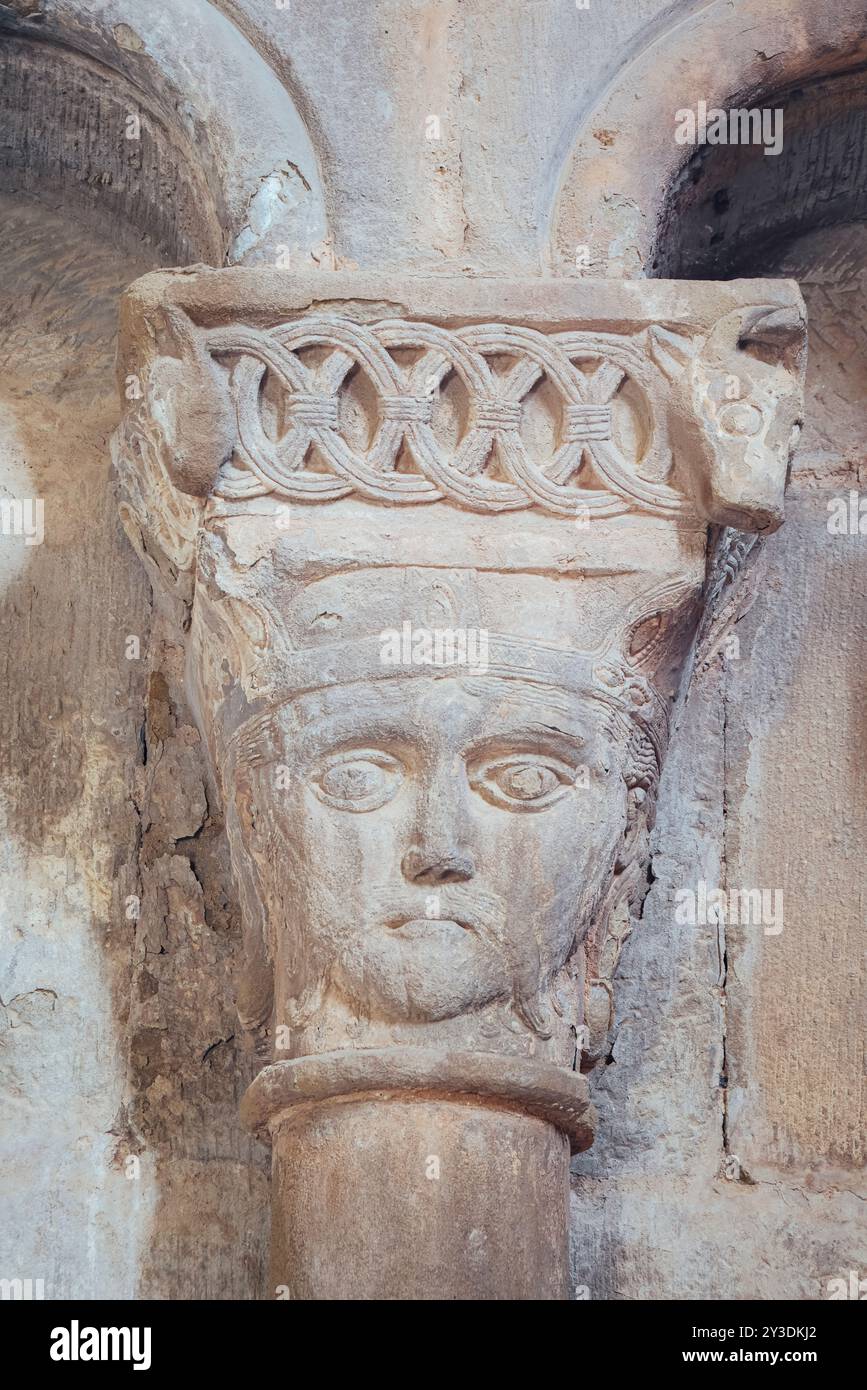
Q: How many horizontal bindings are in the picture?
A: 4